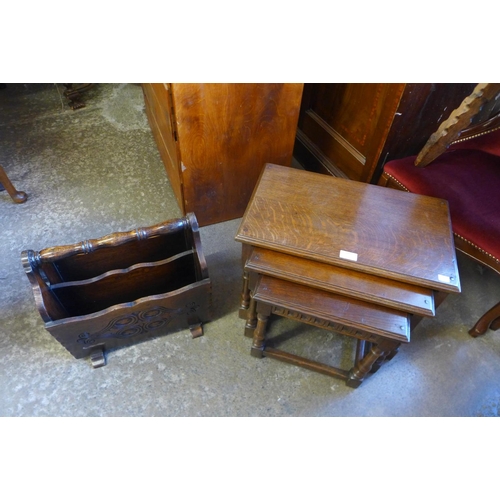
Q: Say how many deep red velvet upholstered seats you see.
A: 1